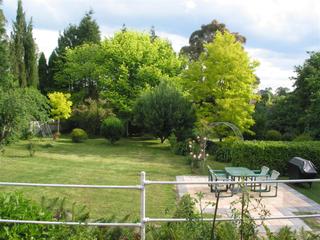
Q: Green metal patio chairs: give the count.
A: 4